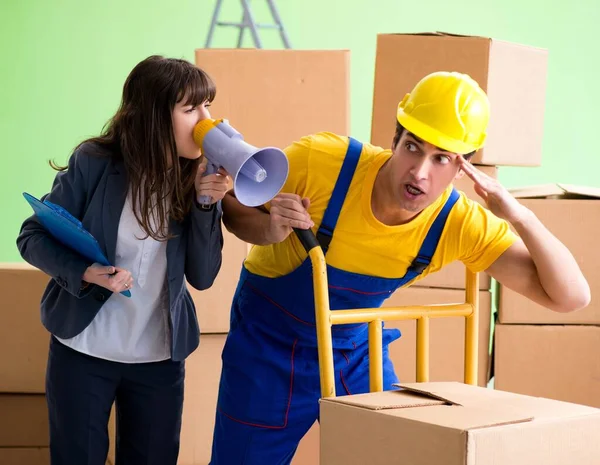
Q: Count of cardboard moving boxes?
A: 12